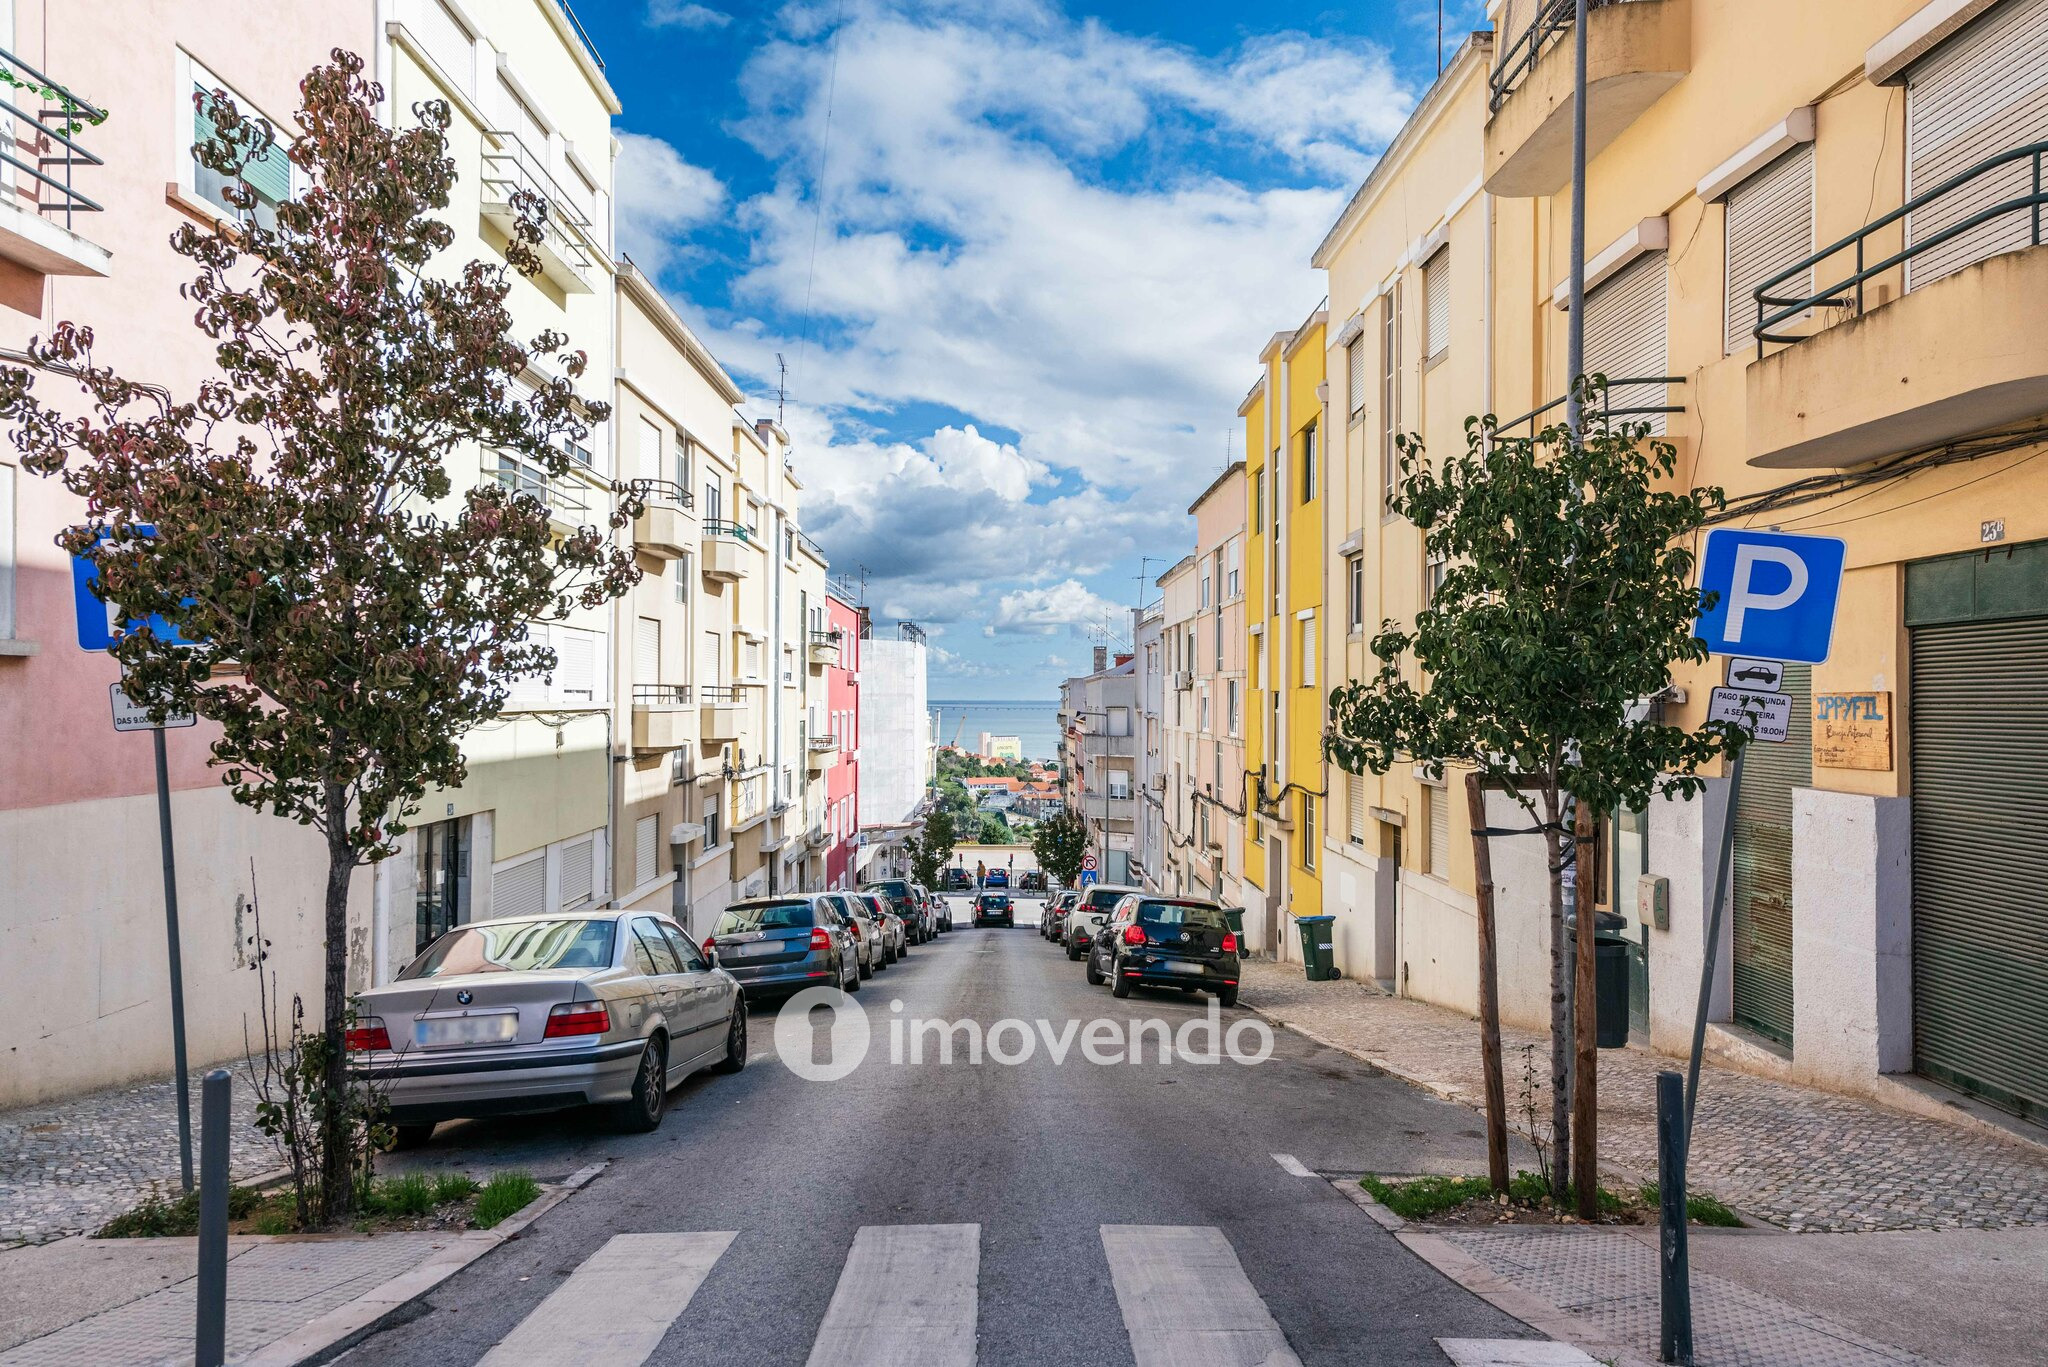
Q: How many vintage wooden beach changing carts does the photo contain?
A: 0